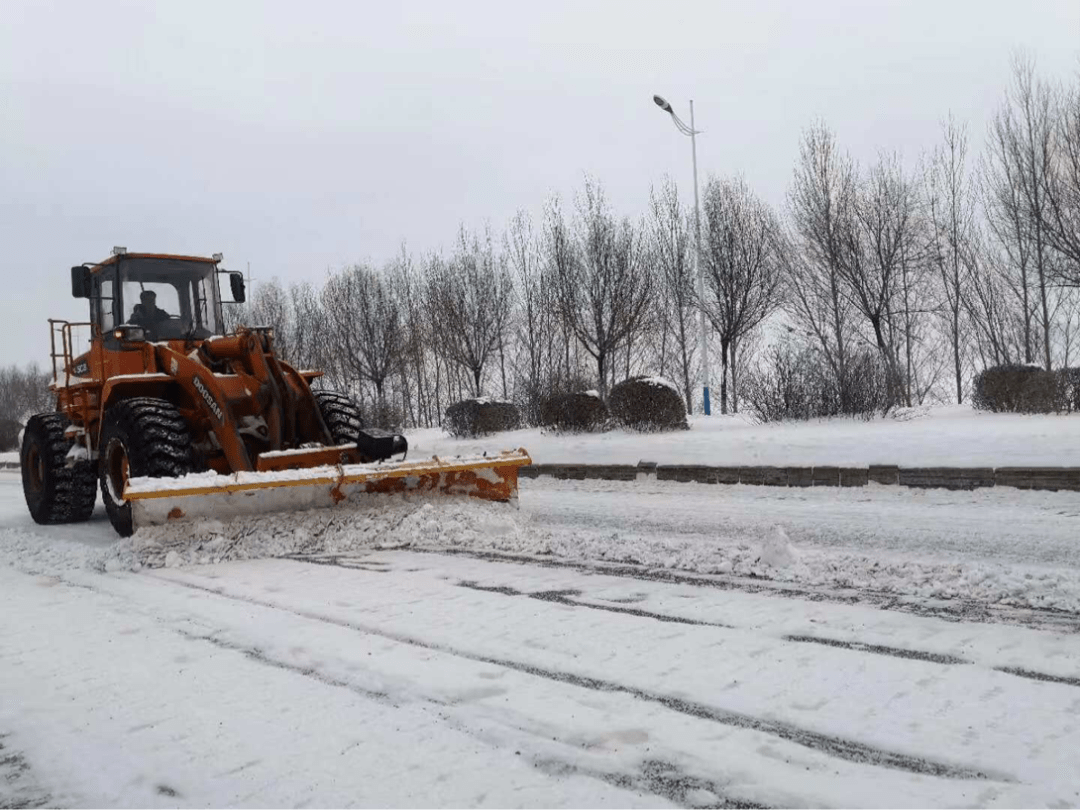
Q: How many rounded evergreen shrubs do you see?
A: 5